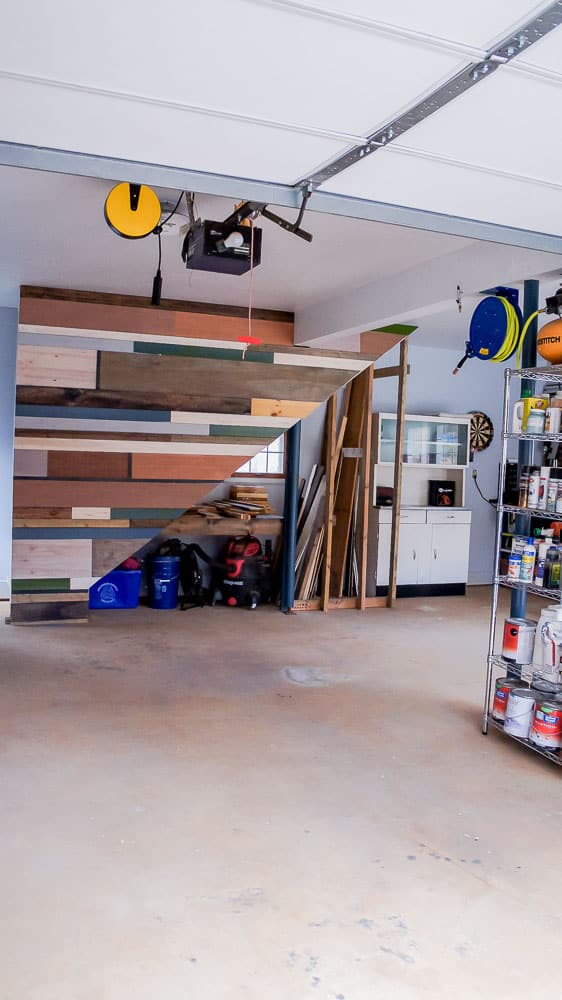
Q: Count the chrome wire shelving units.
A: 1